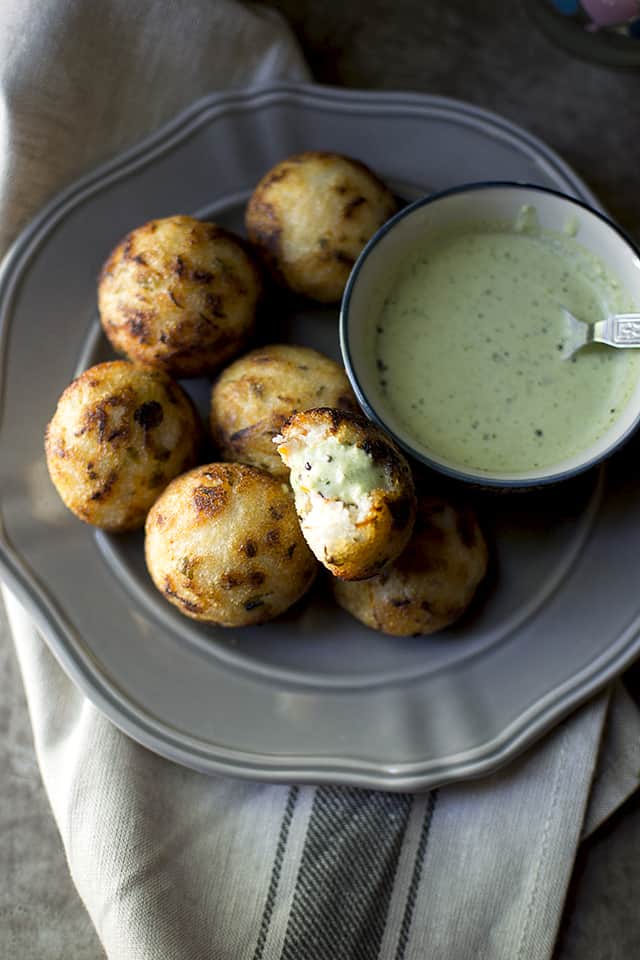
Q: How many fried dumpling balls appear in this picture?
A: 7